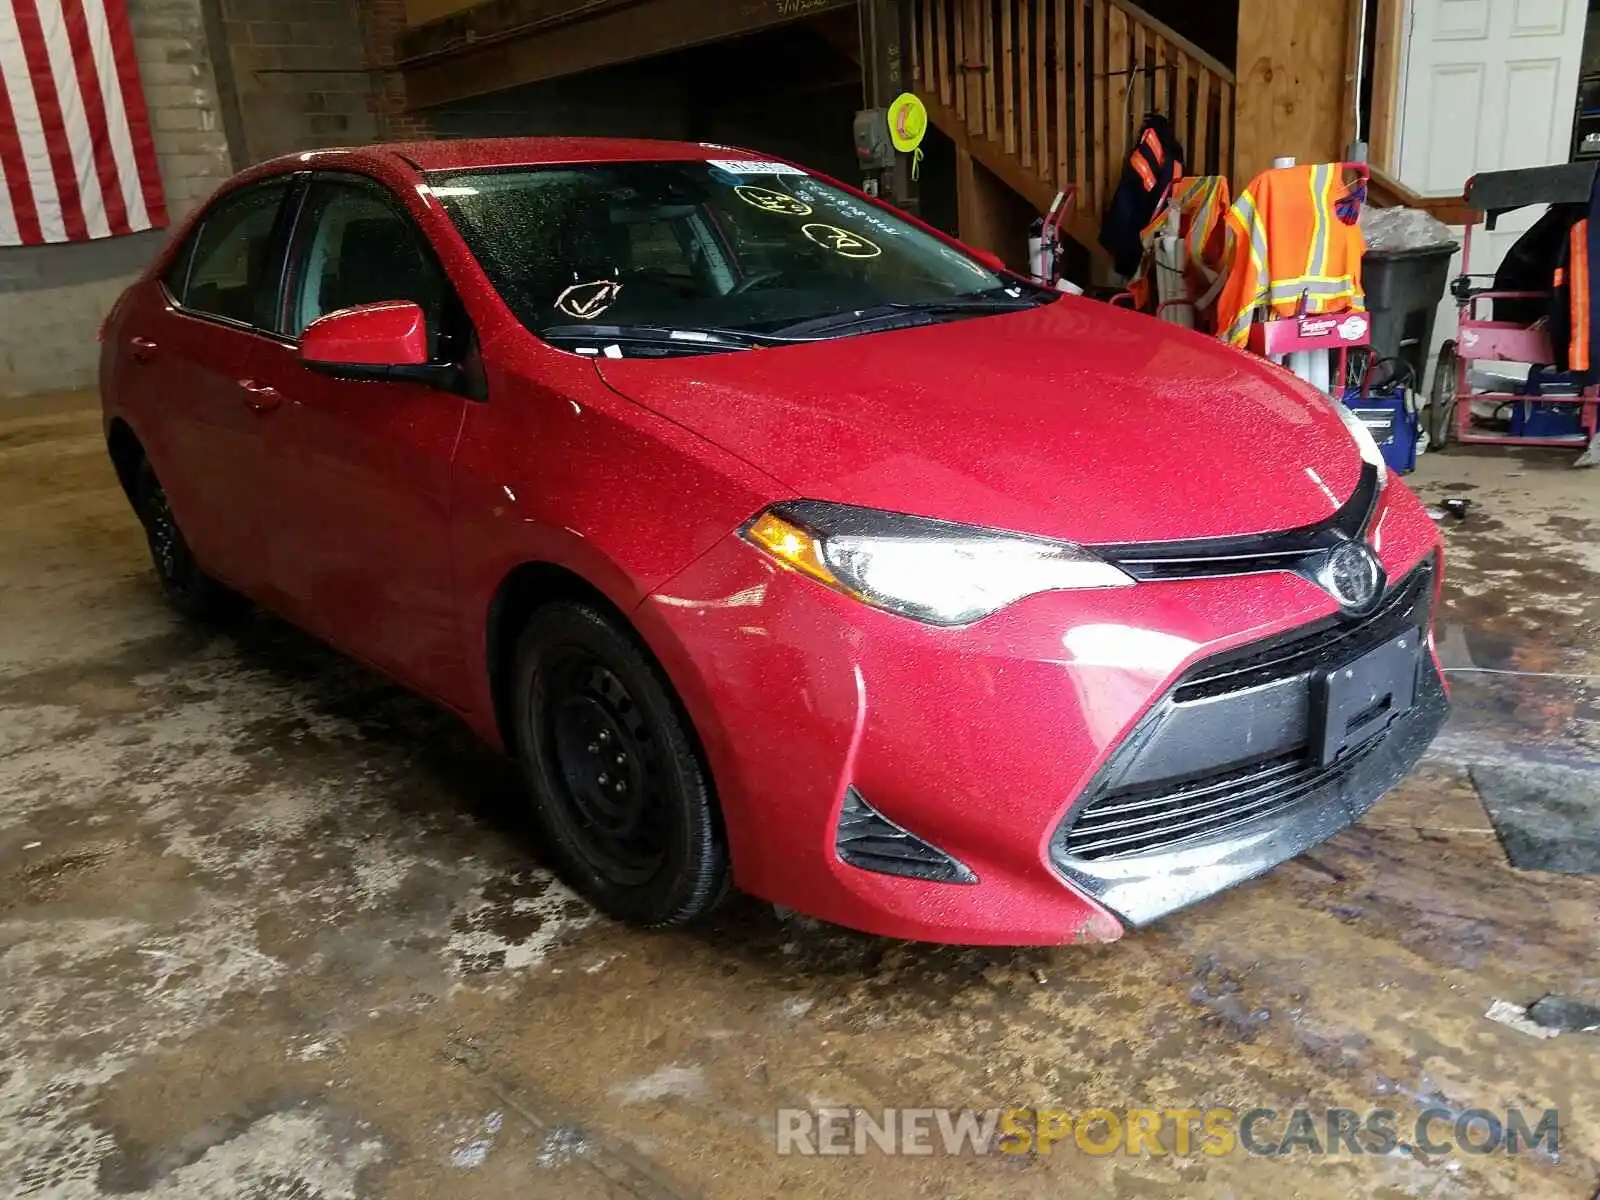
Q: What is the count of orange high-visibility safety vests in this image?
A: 2